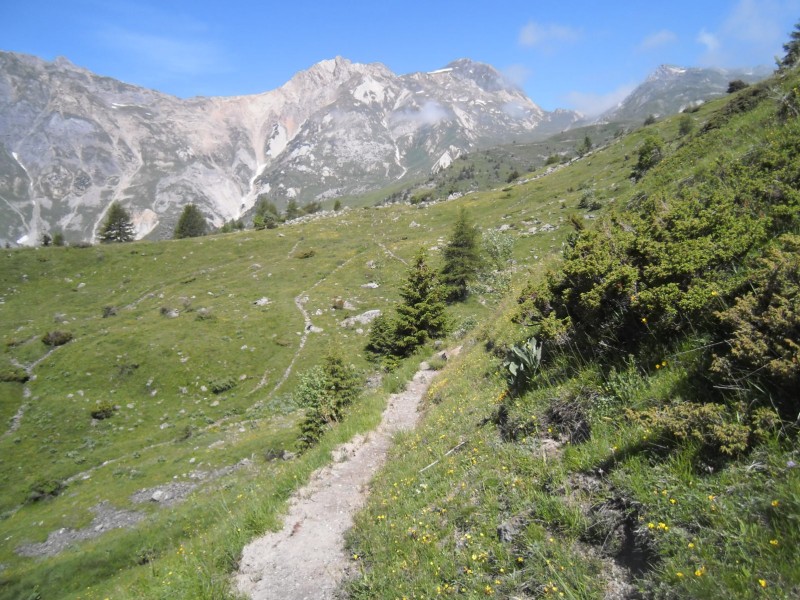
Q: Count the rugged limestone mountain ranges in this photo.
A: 1